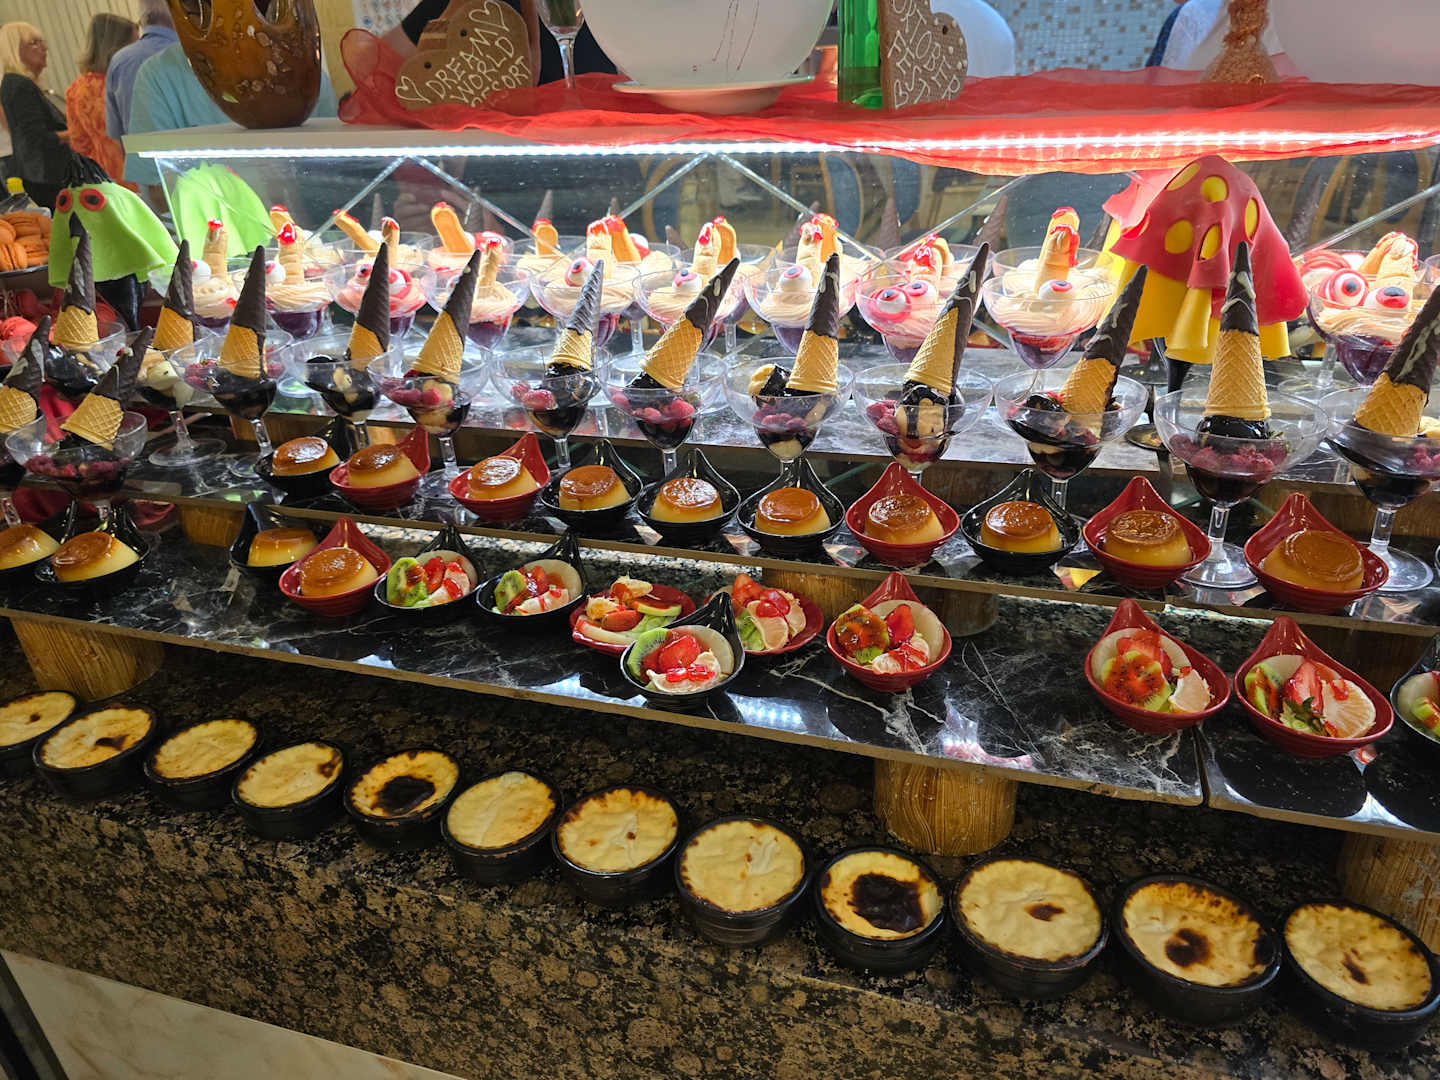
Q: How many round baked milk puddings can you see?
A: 12